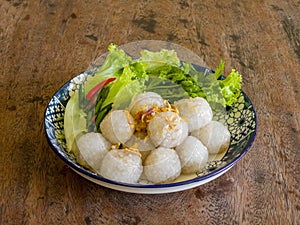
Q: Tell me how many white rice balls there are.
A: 10